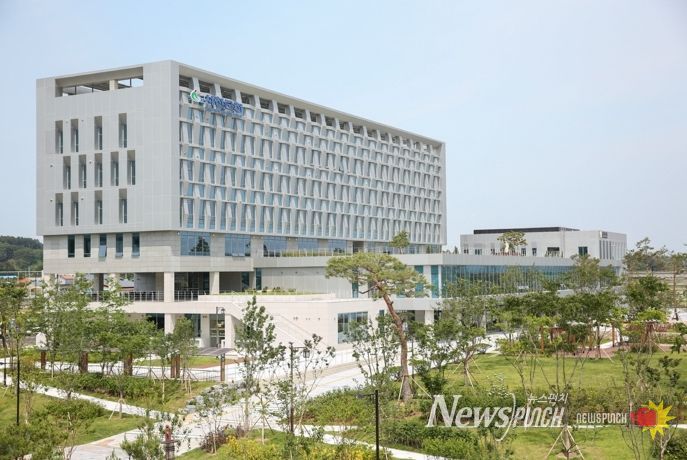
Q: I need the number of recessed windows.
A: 13